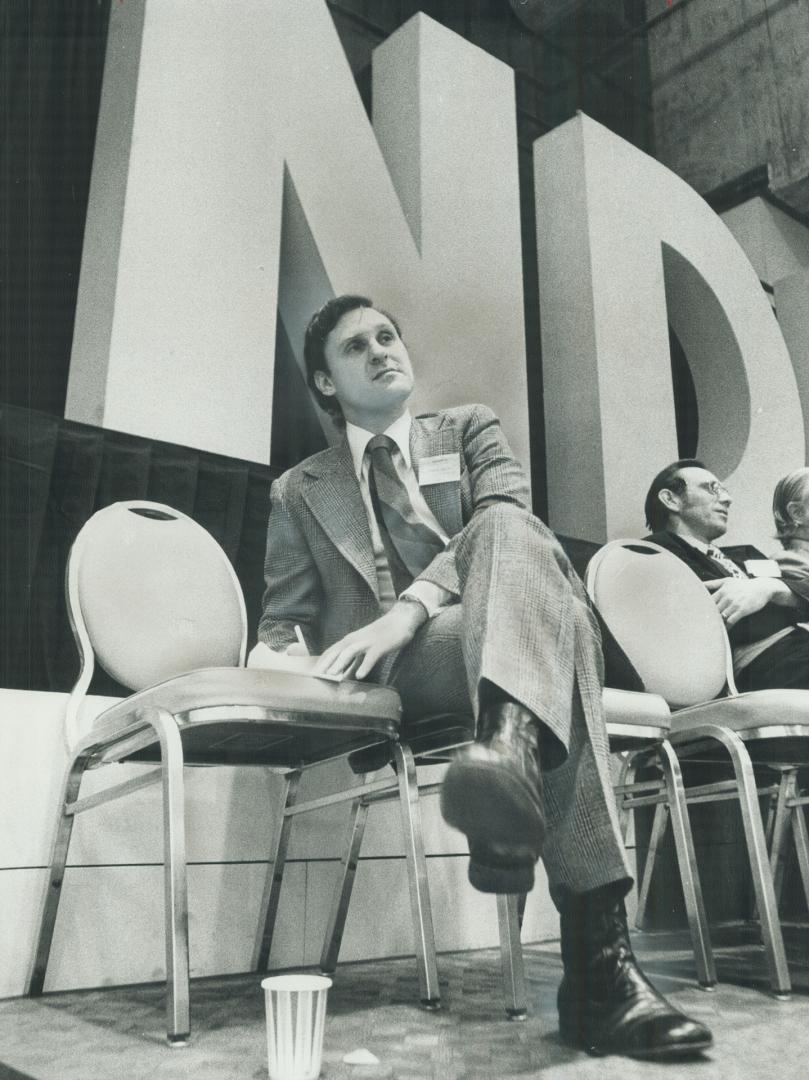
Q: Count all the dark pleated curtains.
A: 1